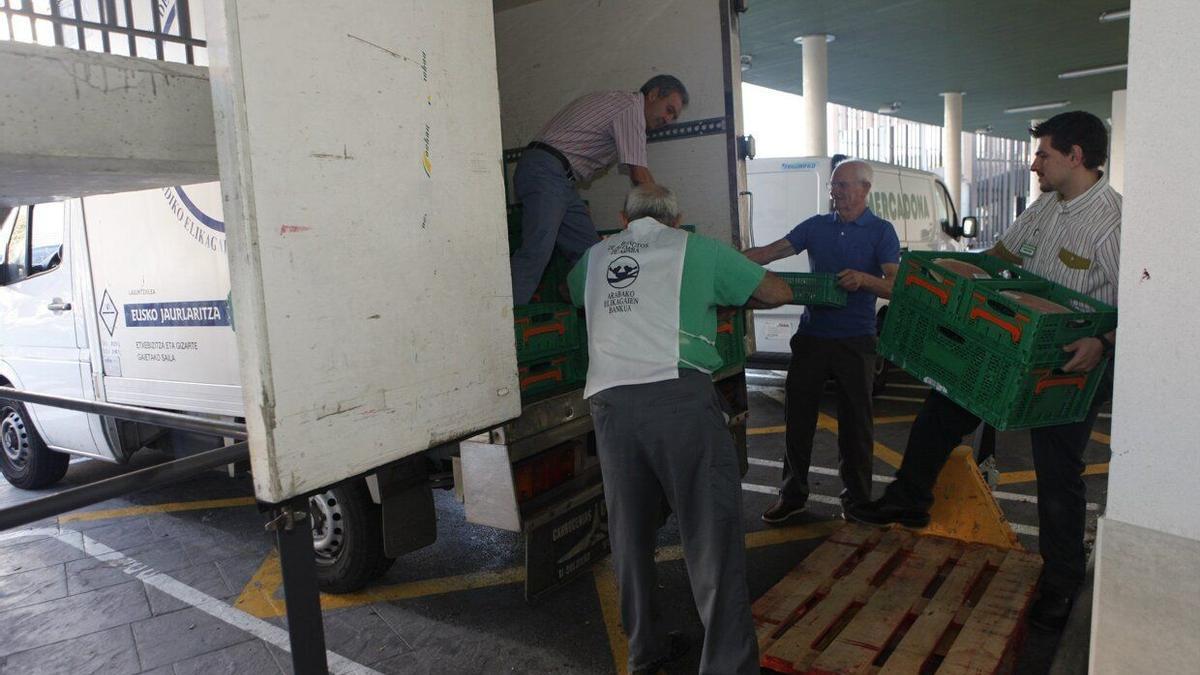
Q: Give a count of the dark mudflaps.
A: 2